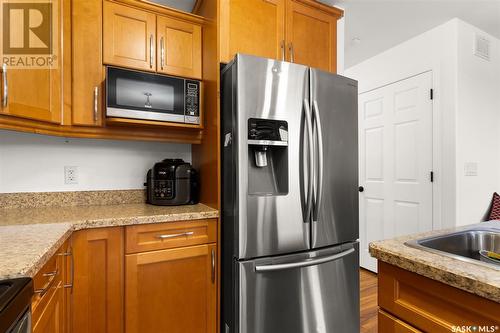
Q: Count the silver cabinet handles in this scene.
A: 10